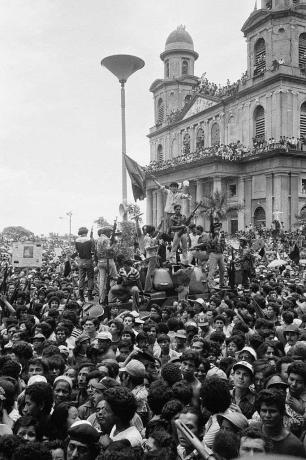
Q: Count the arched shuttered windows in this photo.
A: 6